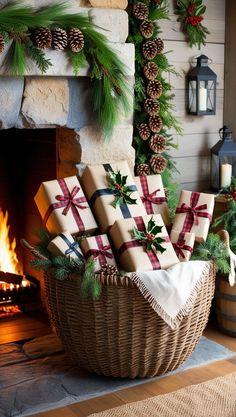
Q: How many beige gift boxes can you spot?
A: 8